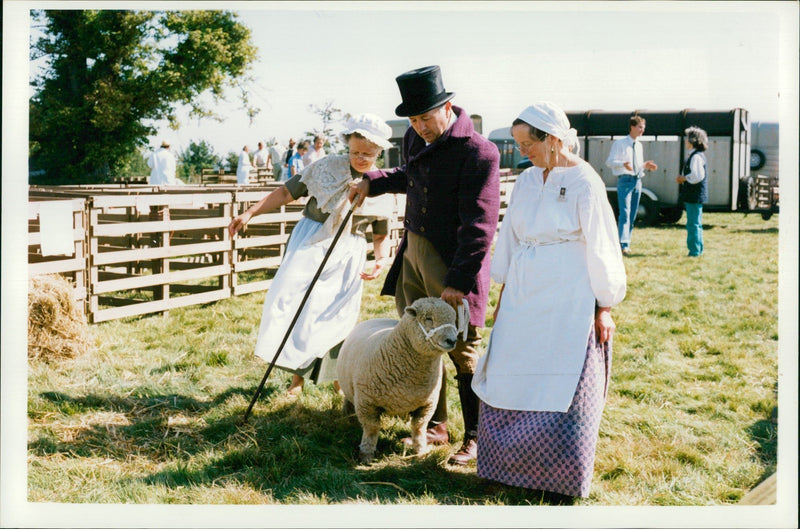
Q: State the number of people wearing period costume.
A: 3